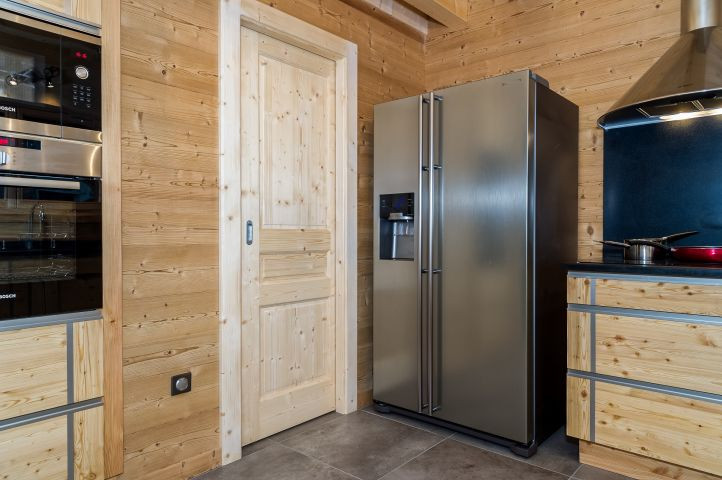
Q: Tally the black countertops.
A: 1